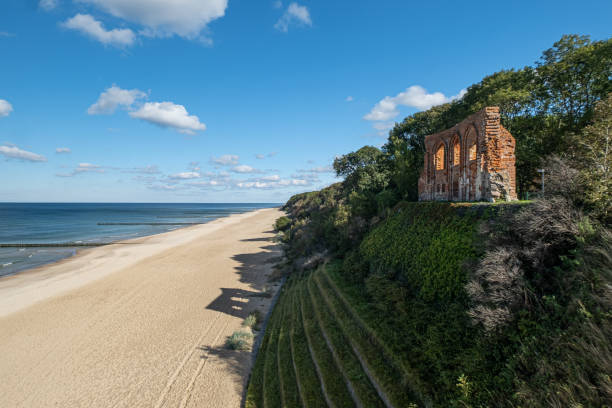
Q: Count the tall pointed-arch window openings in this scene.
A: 3